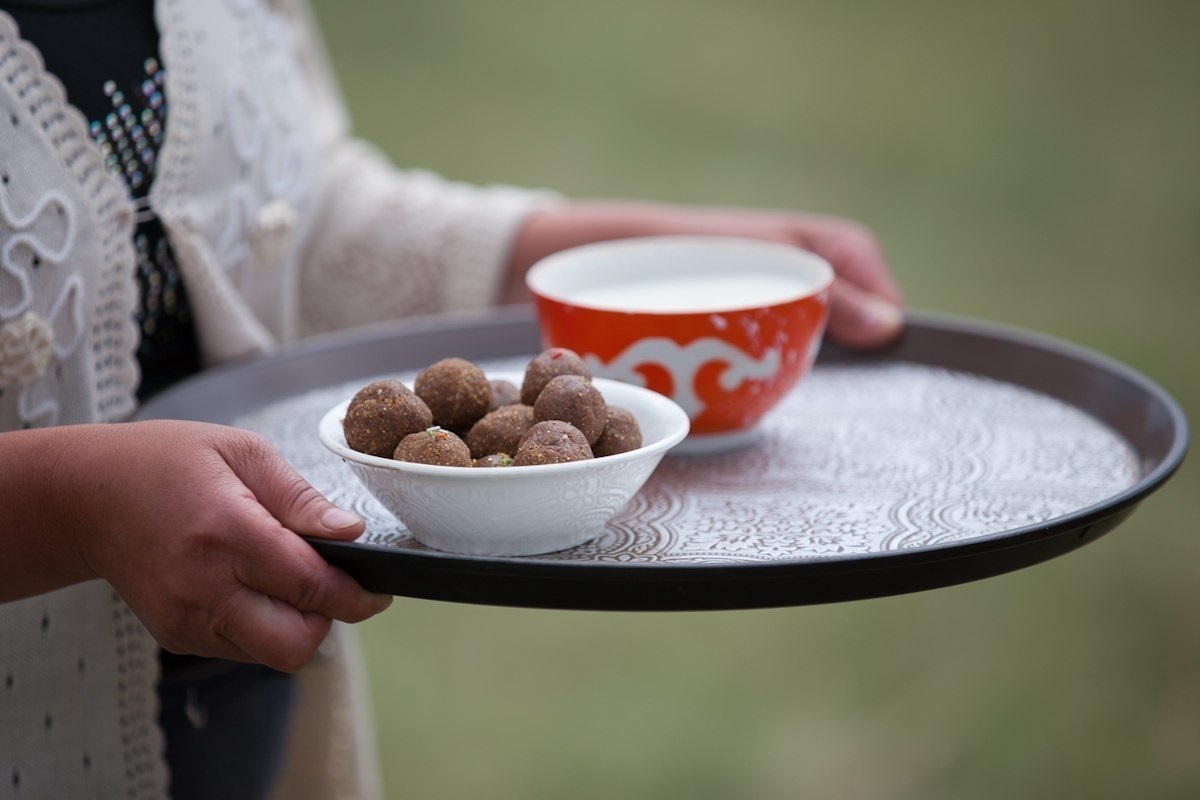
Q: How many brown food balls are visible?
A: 10